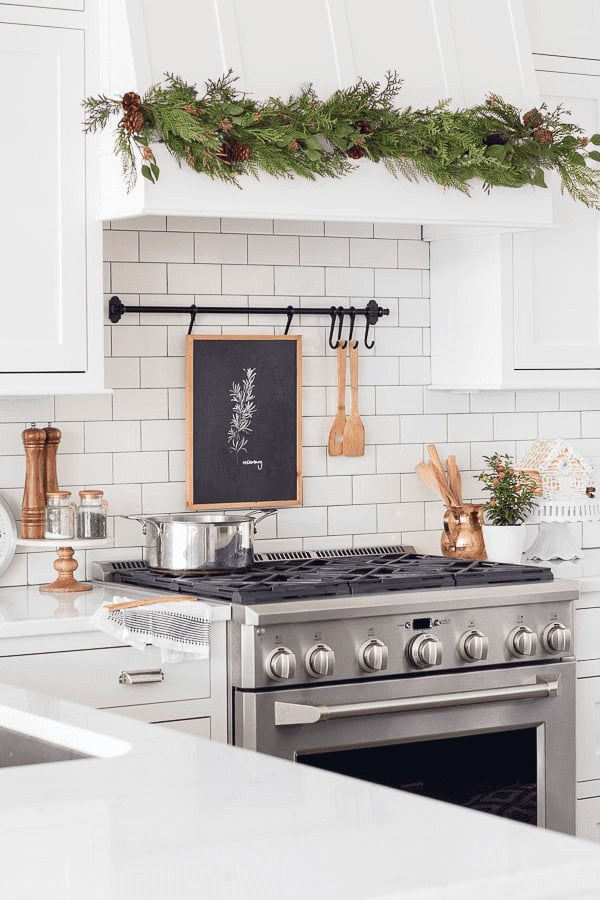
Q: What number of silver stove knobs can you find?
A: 7